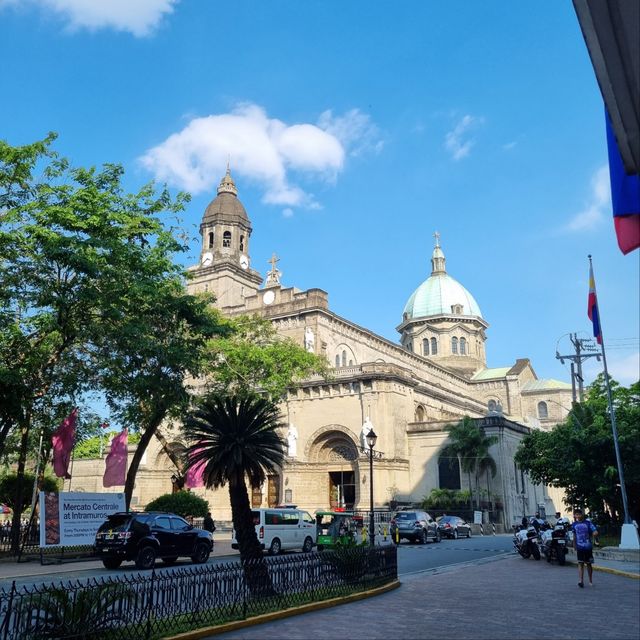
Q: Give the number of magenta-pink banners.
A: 3